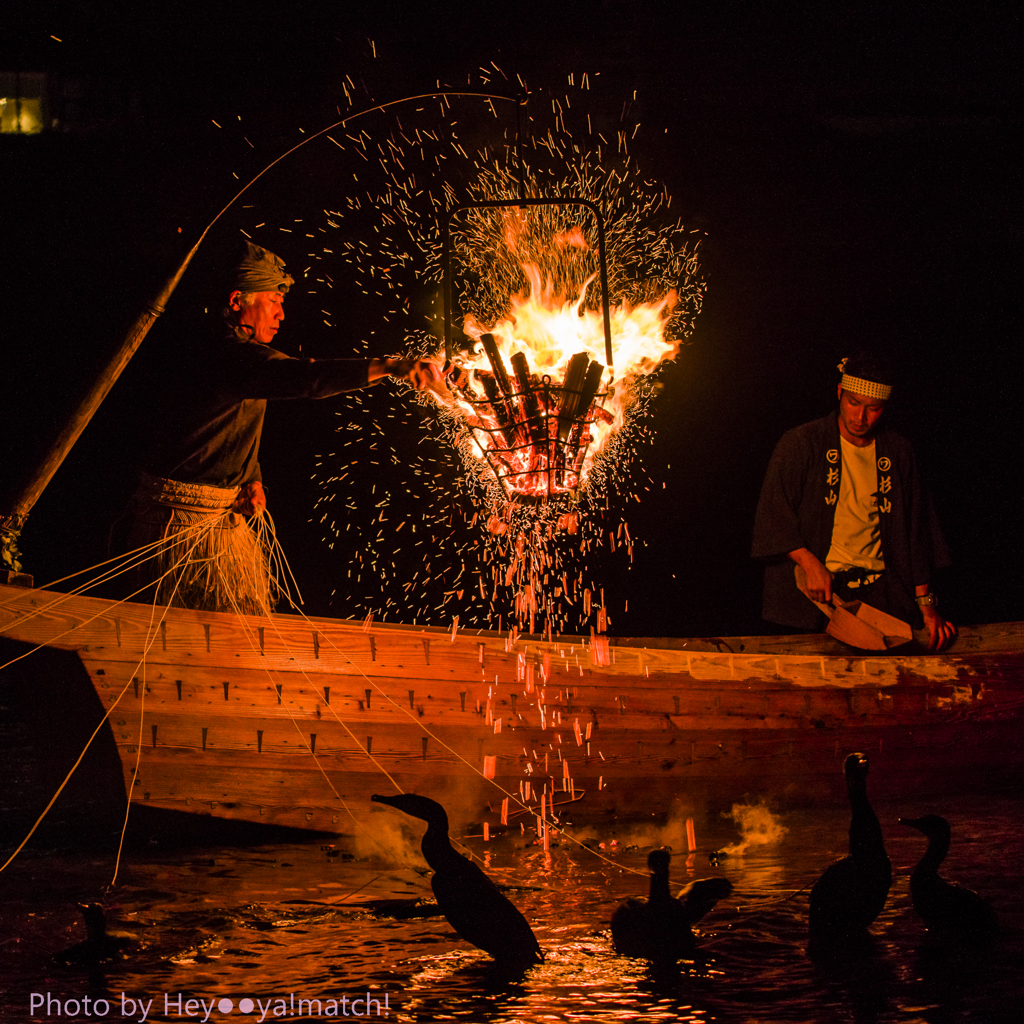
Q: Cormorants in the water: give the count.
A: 5